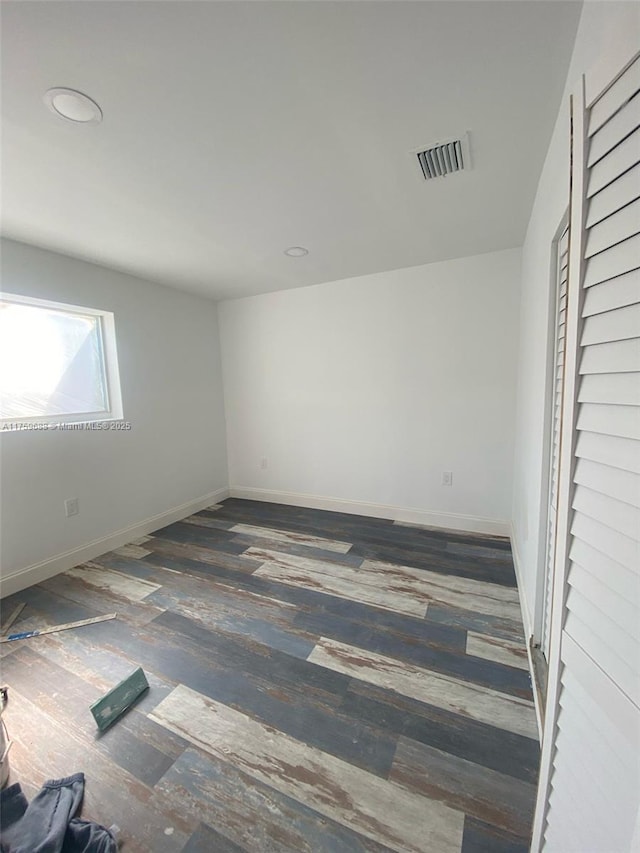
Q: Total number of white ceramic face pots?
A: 0